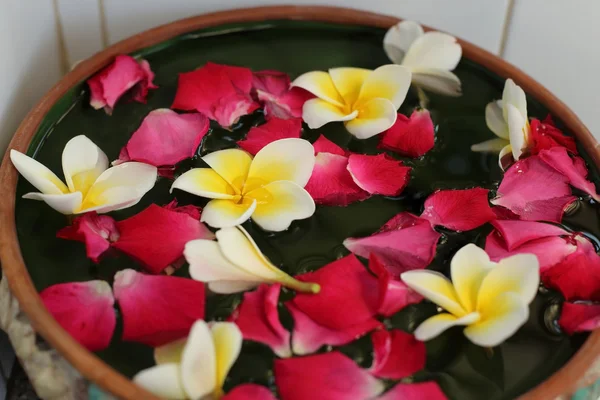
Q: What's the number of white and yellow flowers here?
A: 8